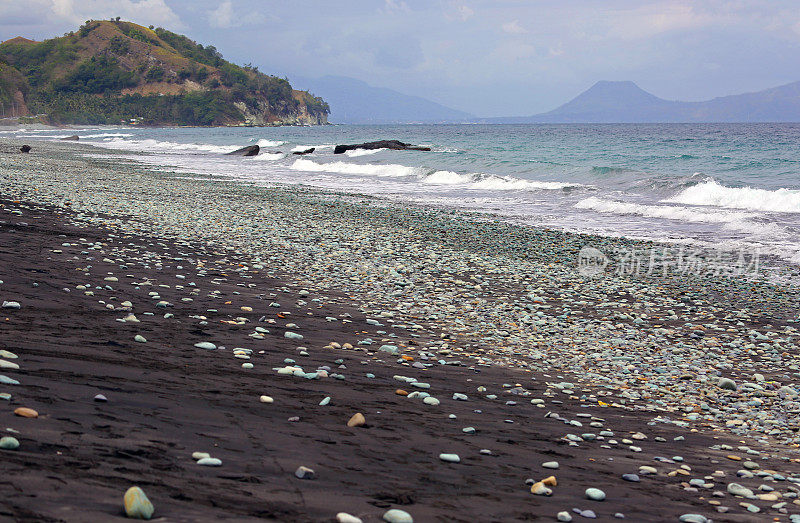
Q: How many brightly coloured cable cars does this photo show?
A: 0